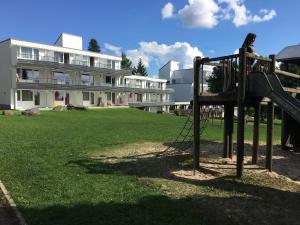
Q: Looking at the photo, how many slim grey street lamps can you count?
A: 0